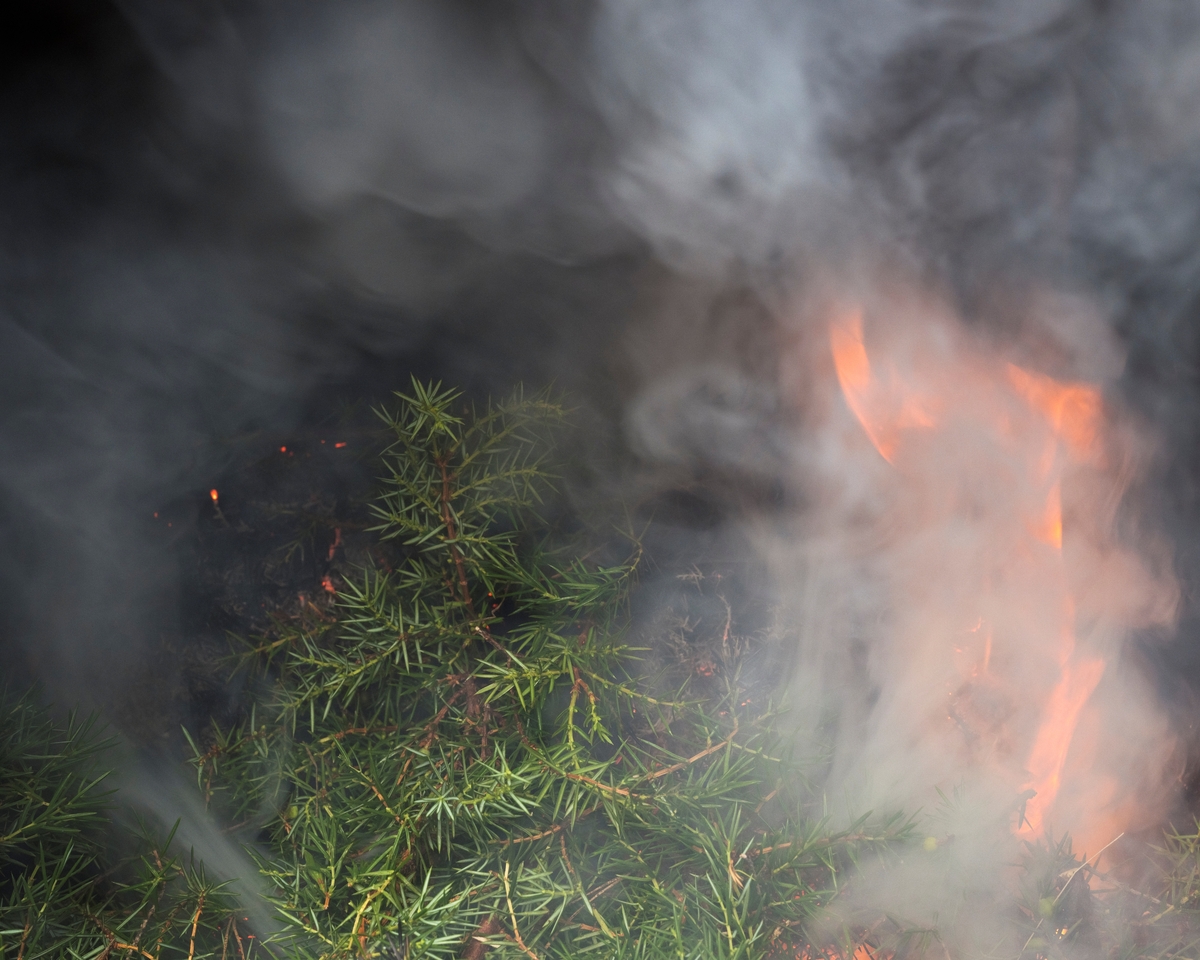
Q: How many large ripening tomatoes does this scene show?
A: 0